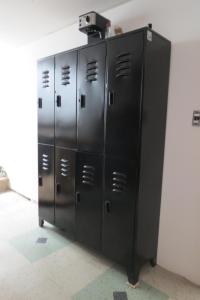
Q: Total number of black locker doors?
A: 8